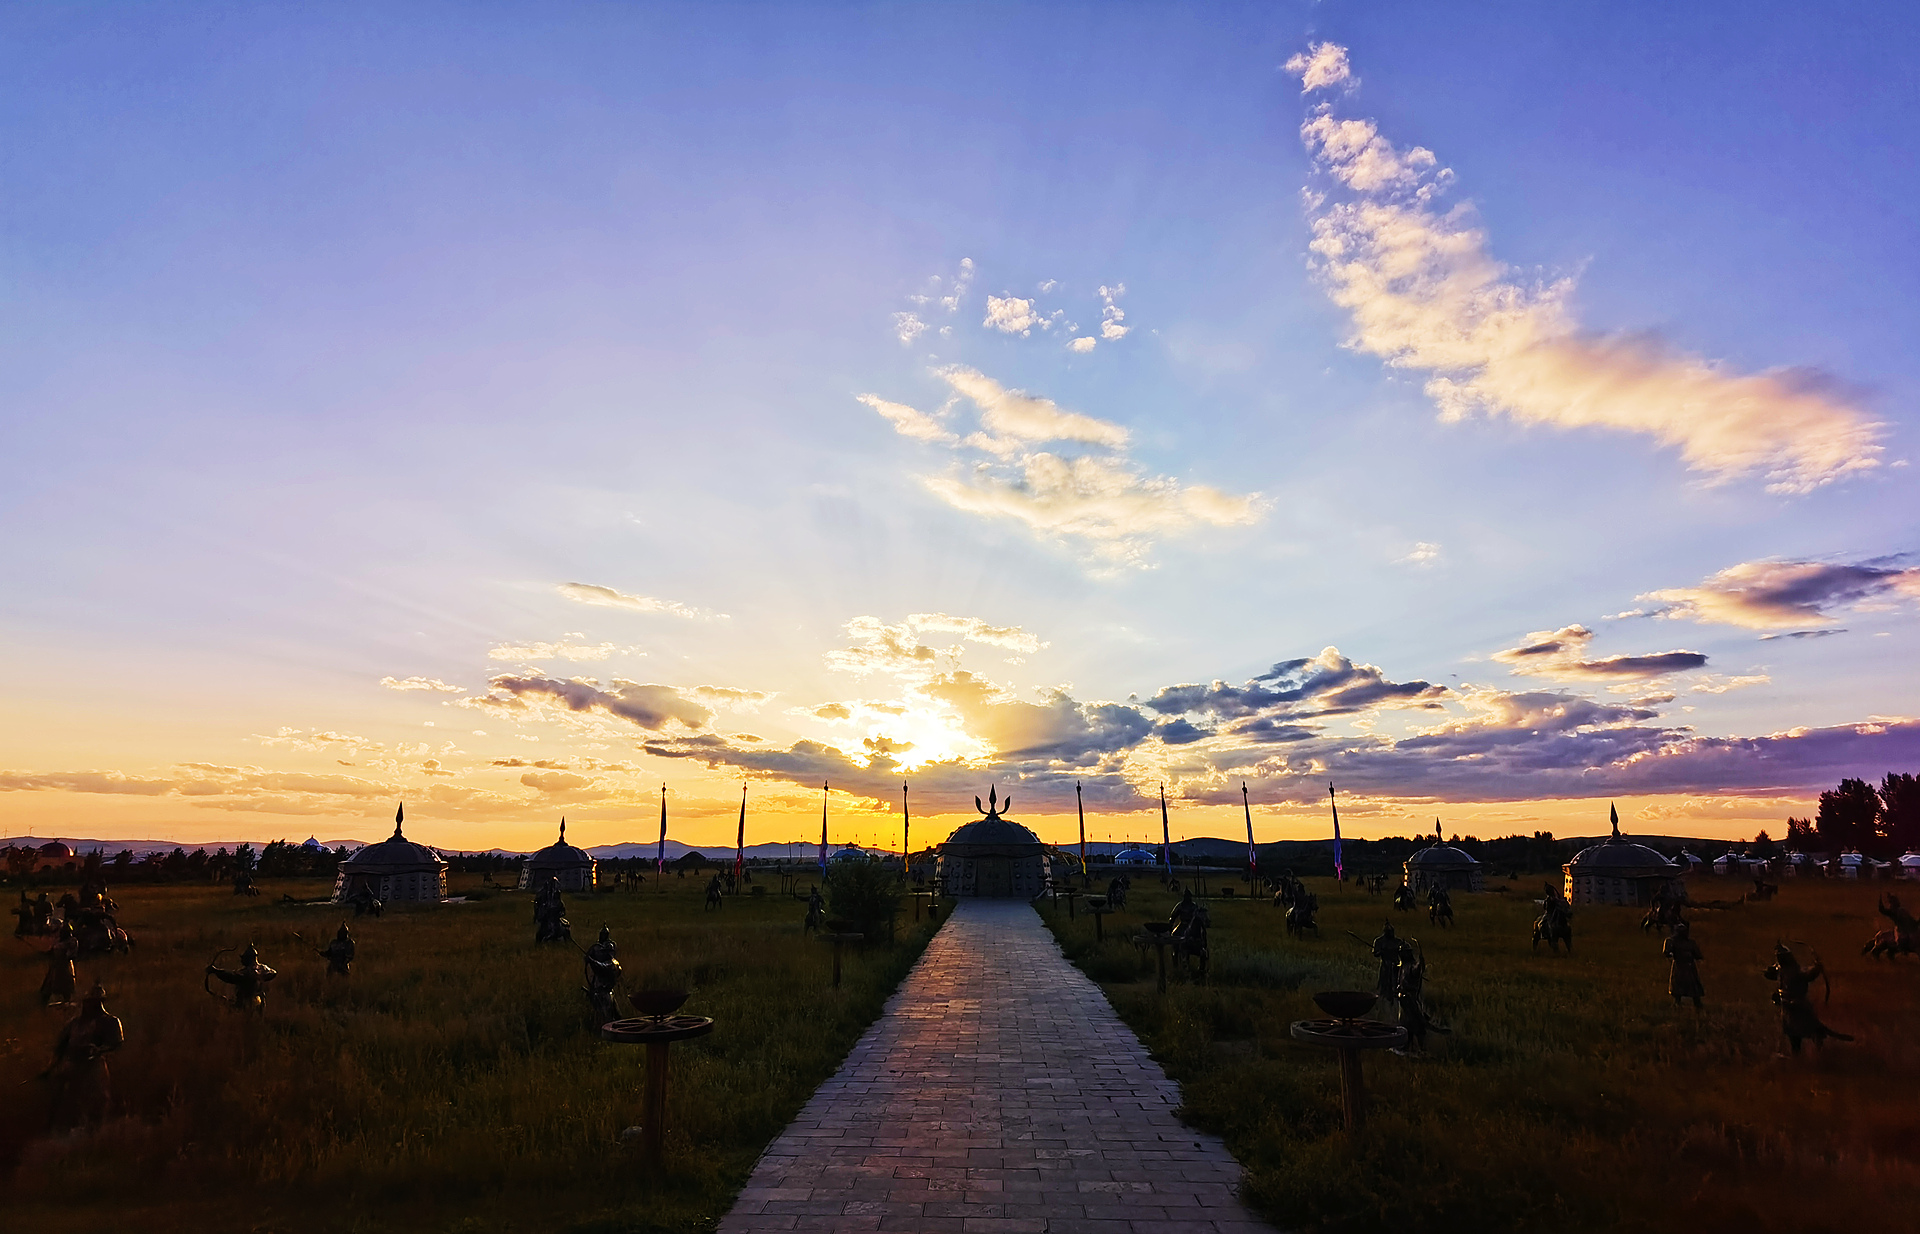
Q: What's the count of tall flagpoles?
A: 8